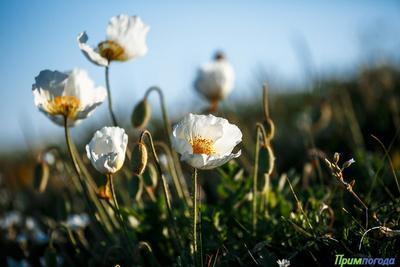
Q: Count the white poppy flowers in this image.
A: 5